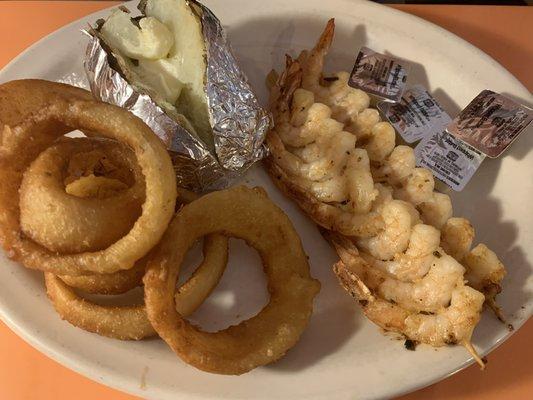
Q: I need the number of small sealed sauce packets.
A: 4